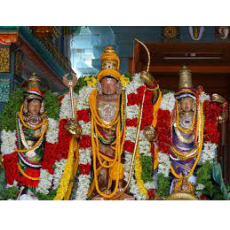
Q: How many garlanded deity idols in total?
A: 3